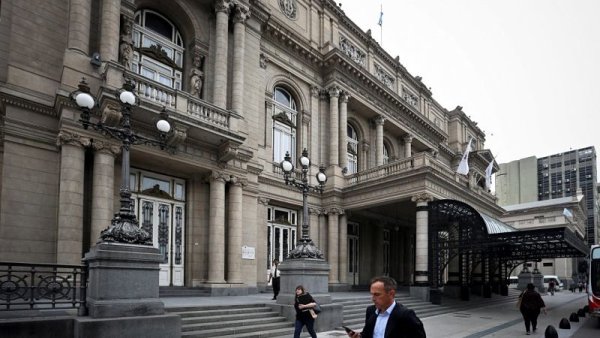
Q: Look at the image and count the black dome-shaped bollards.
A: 5